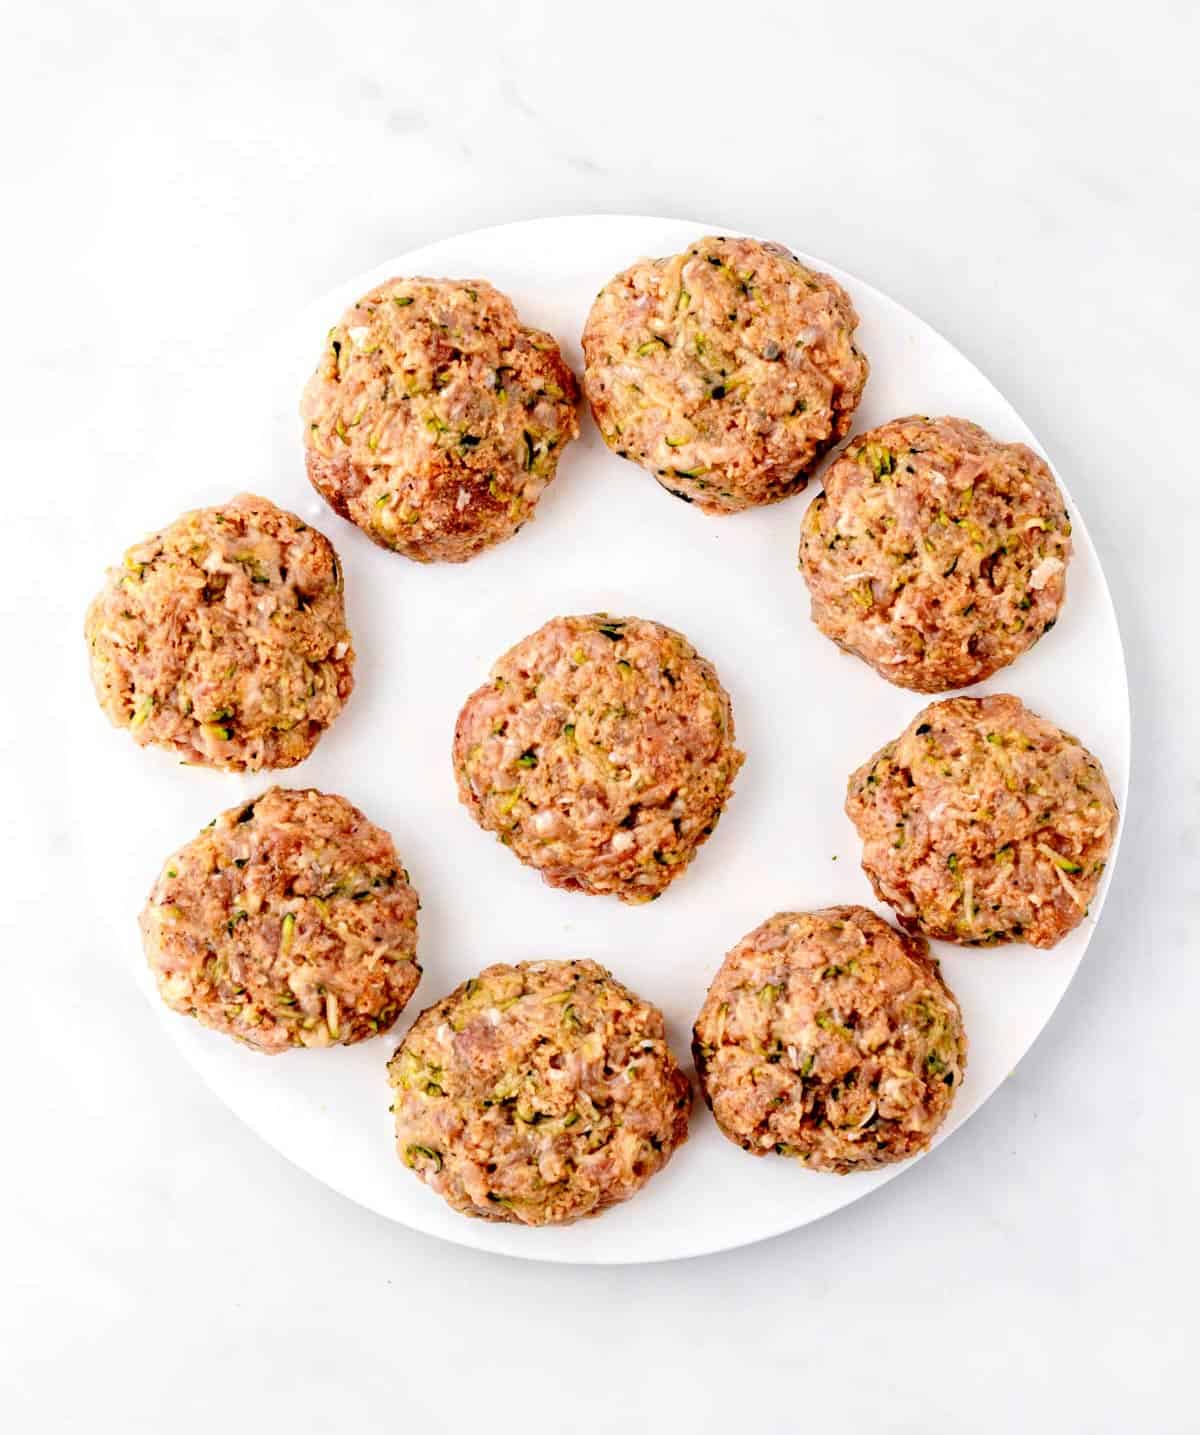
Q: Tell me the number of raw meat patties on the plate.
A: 9